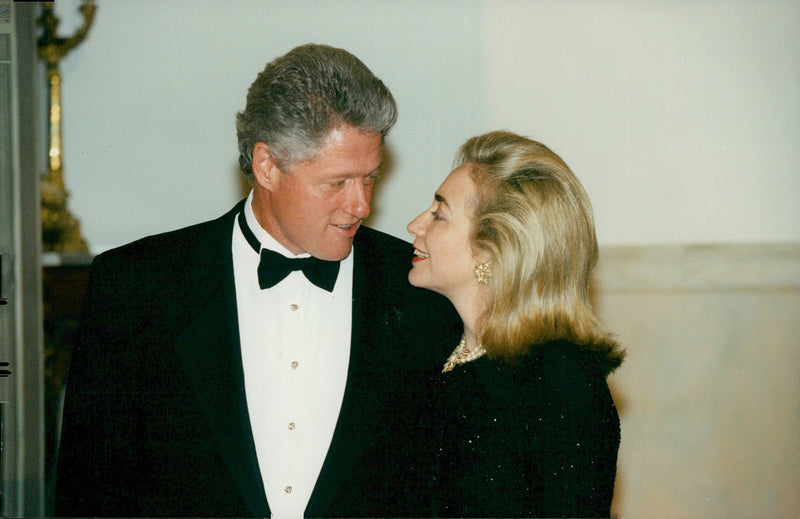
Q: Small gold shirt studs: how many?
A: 4